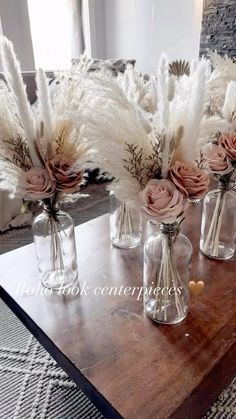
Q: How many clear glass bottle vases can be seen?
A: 4